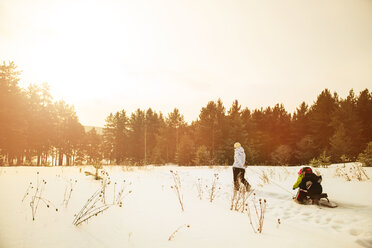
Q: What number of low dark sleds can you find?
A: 1